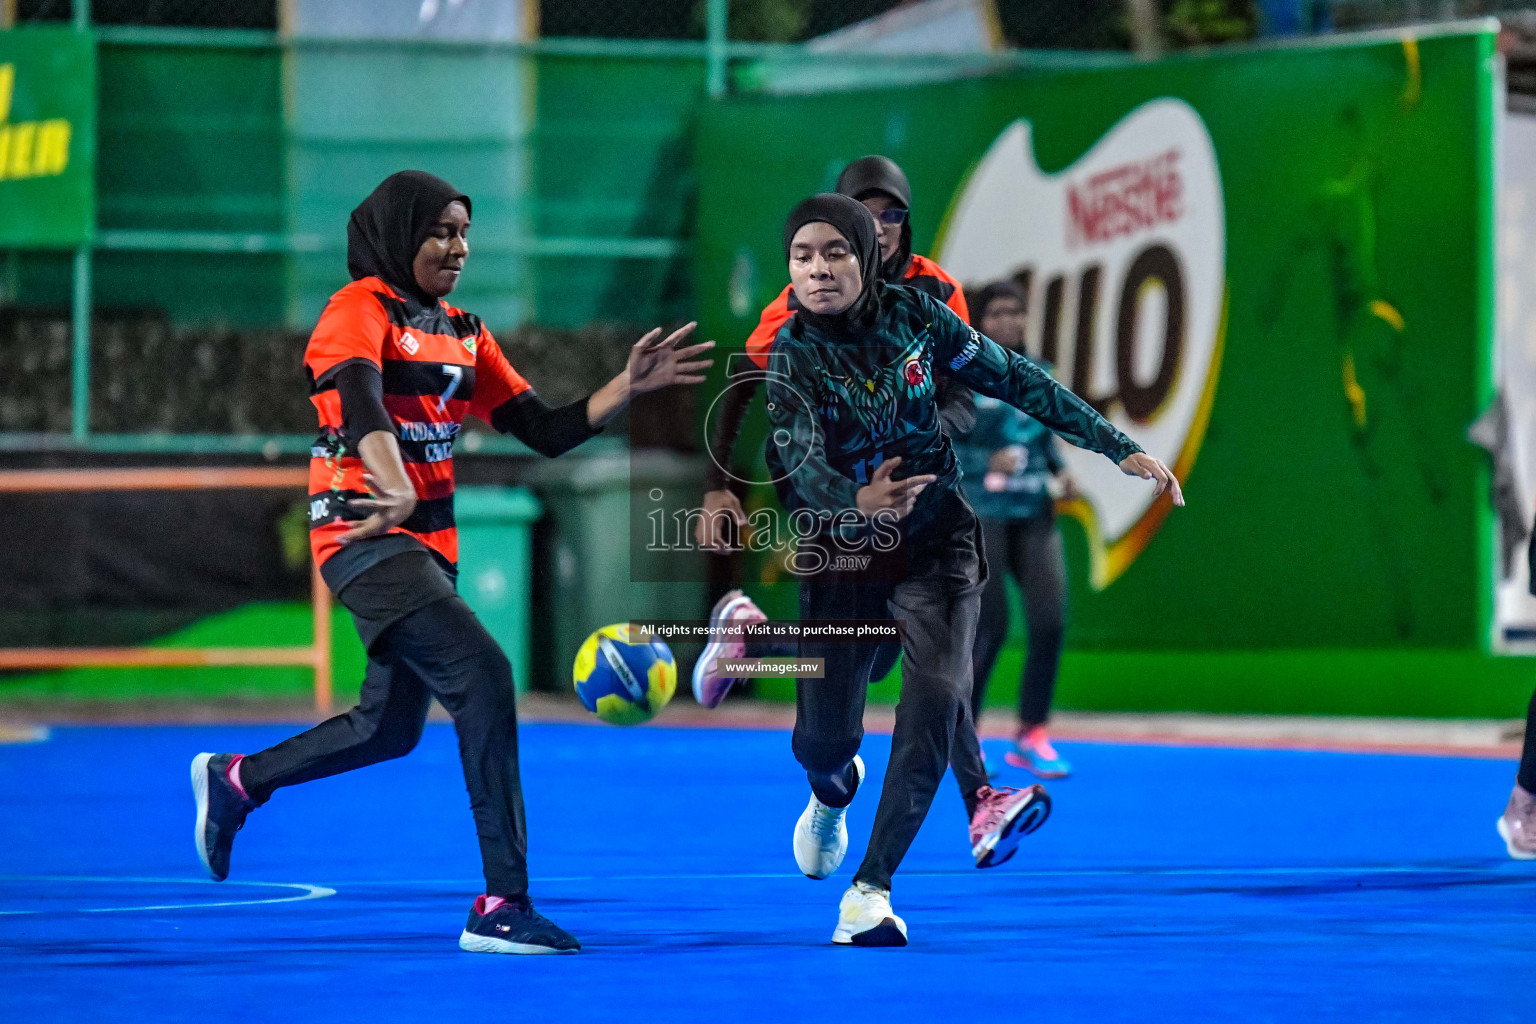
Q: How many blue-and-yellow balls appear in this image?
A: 1